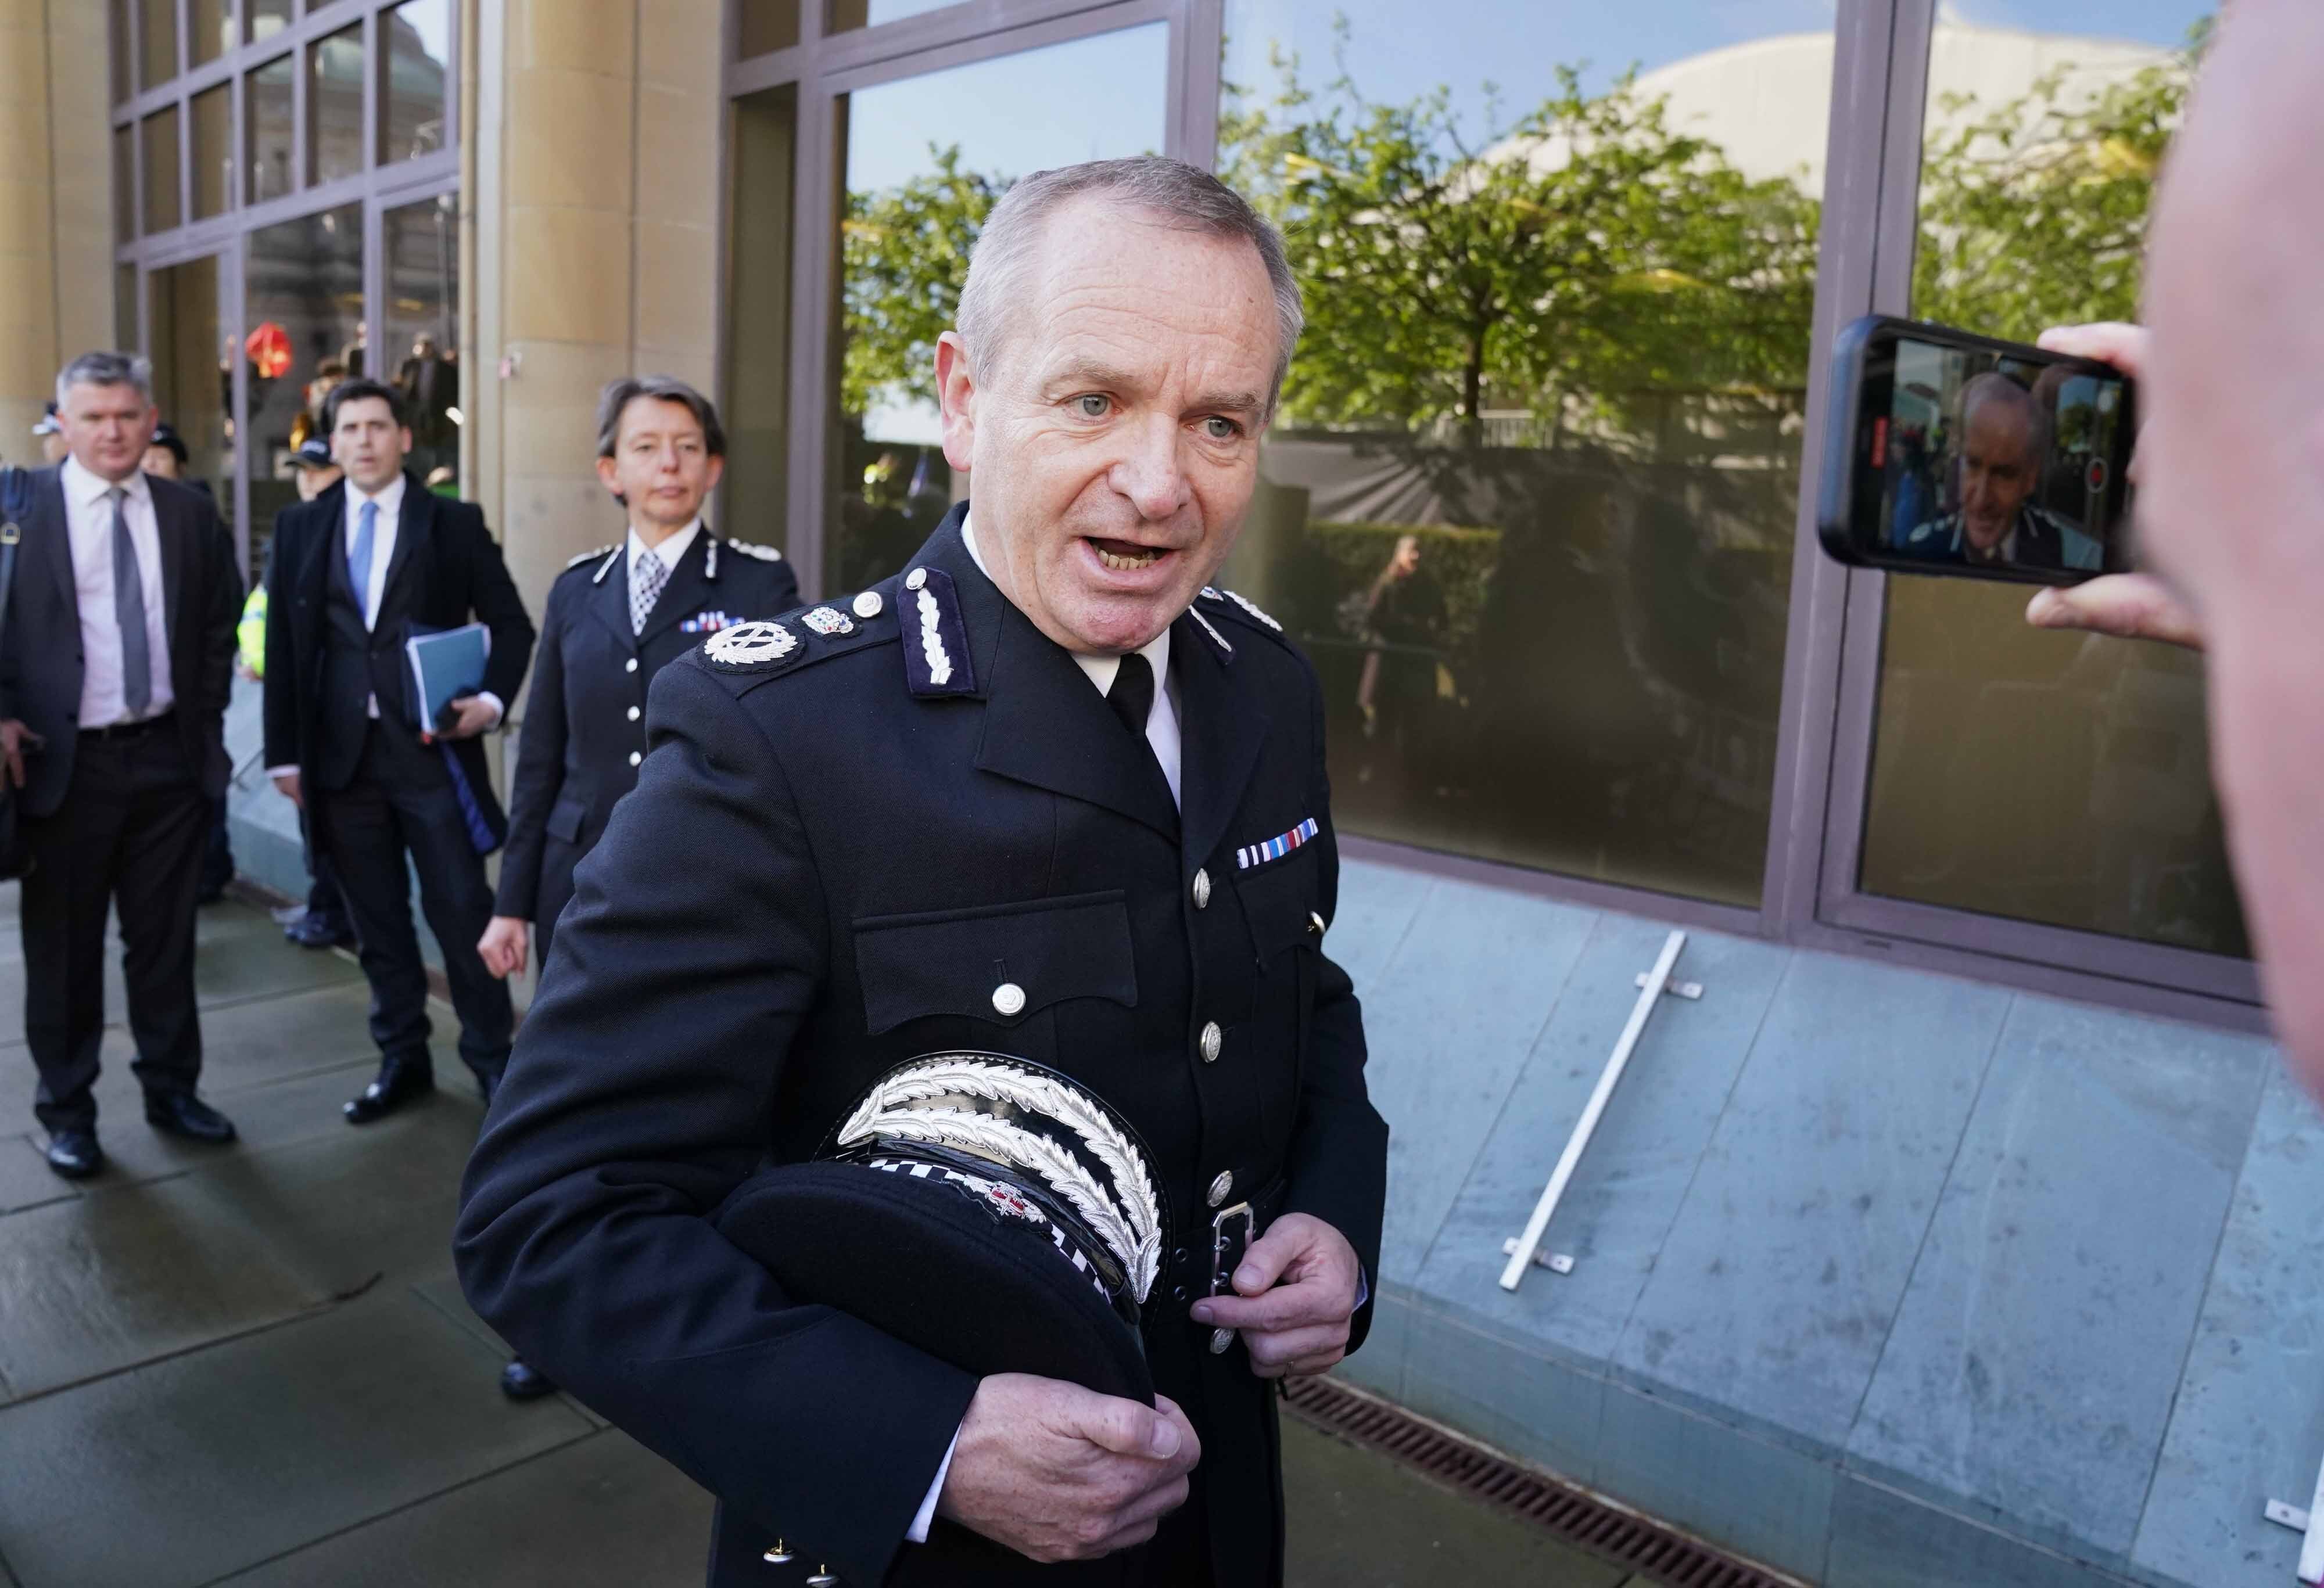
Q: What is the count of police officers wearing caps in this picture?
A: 3